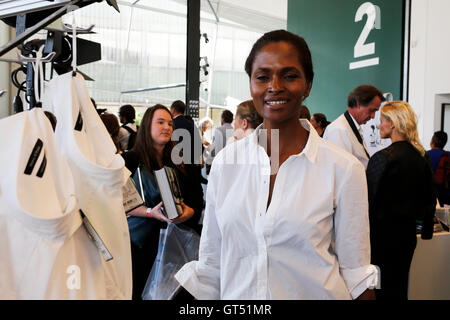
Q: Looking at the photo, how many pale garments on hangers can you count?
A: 2